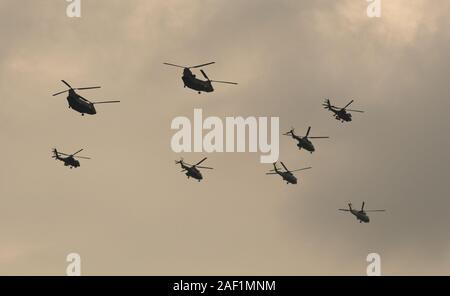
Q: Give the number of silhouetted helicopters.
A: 8